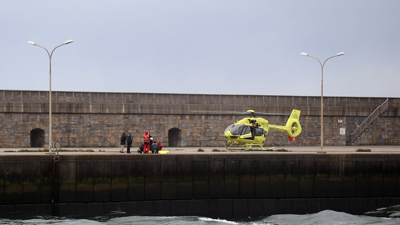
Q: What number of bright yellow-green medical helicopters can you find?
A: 1